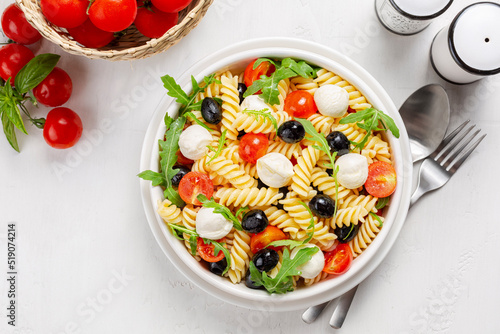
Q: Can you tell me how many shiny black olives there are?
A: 11